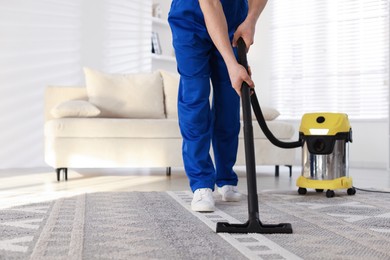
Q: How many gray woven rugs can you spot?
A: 1